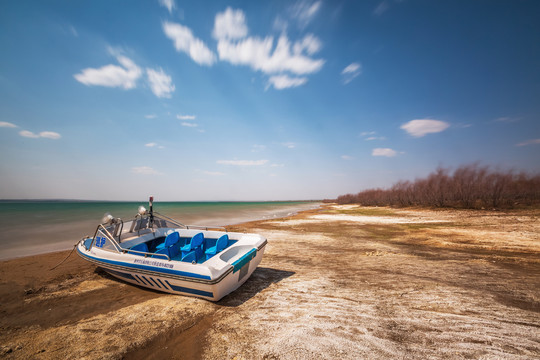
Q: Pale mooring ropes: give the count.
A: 1